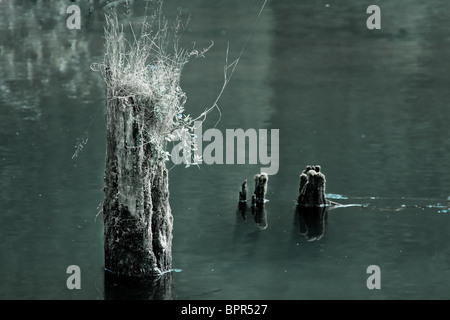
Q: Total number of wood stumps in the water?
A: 4